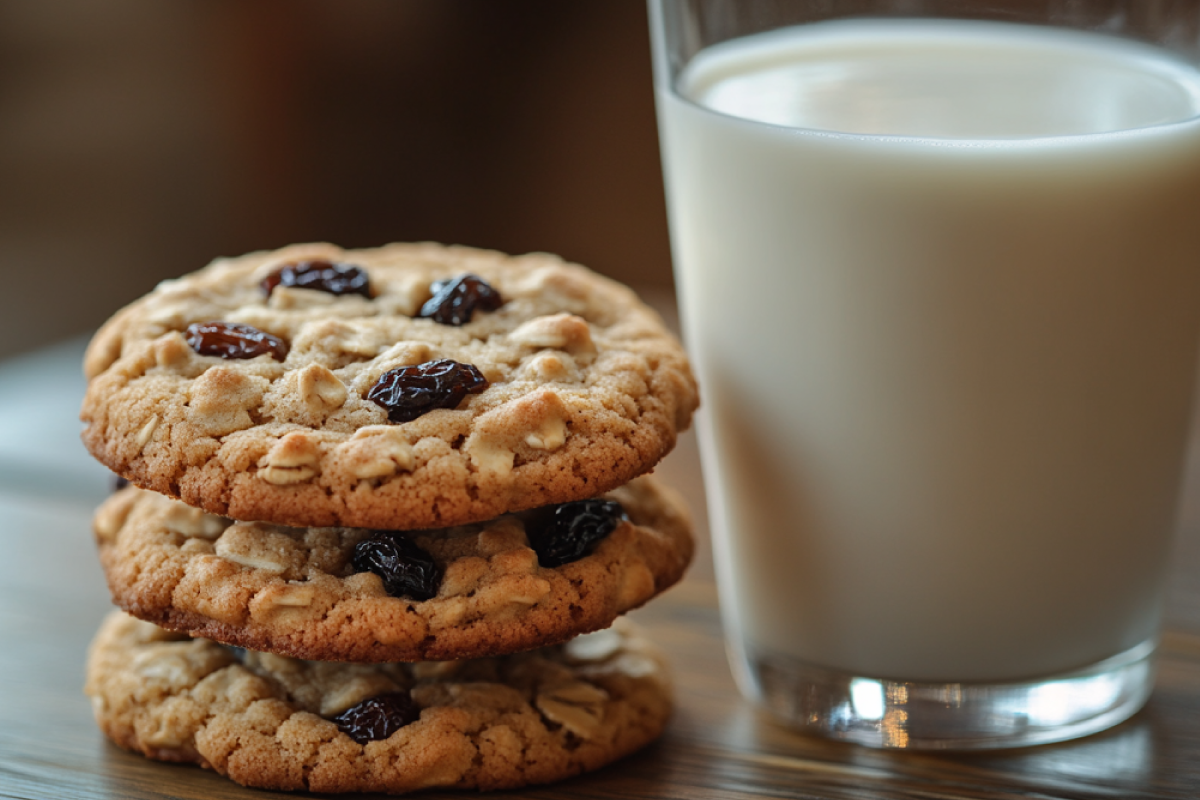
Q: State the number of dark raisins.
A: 7